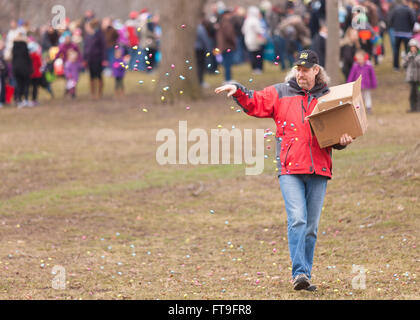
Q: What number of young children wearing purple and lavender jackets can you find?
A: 3